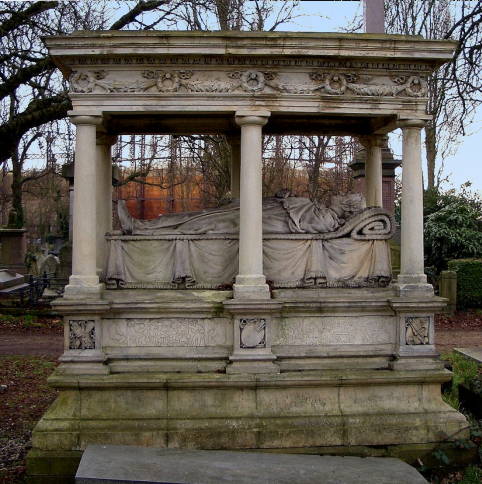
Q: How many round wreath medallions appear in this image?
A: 5